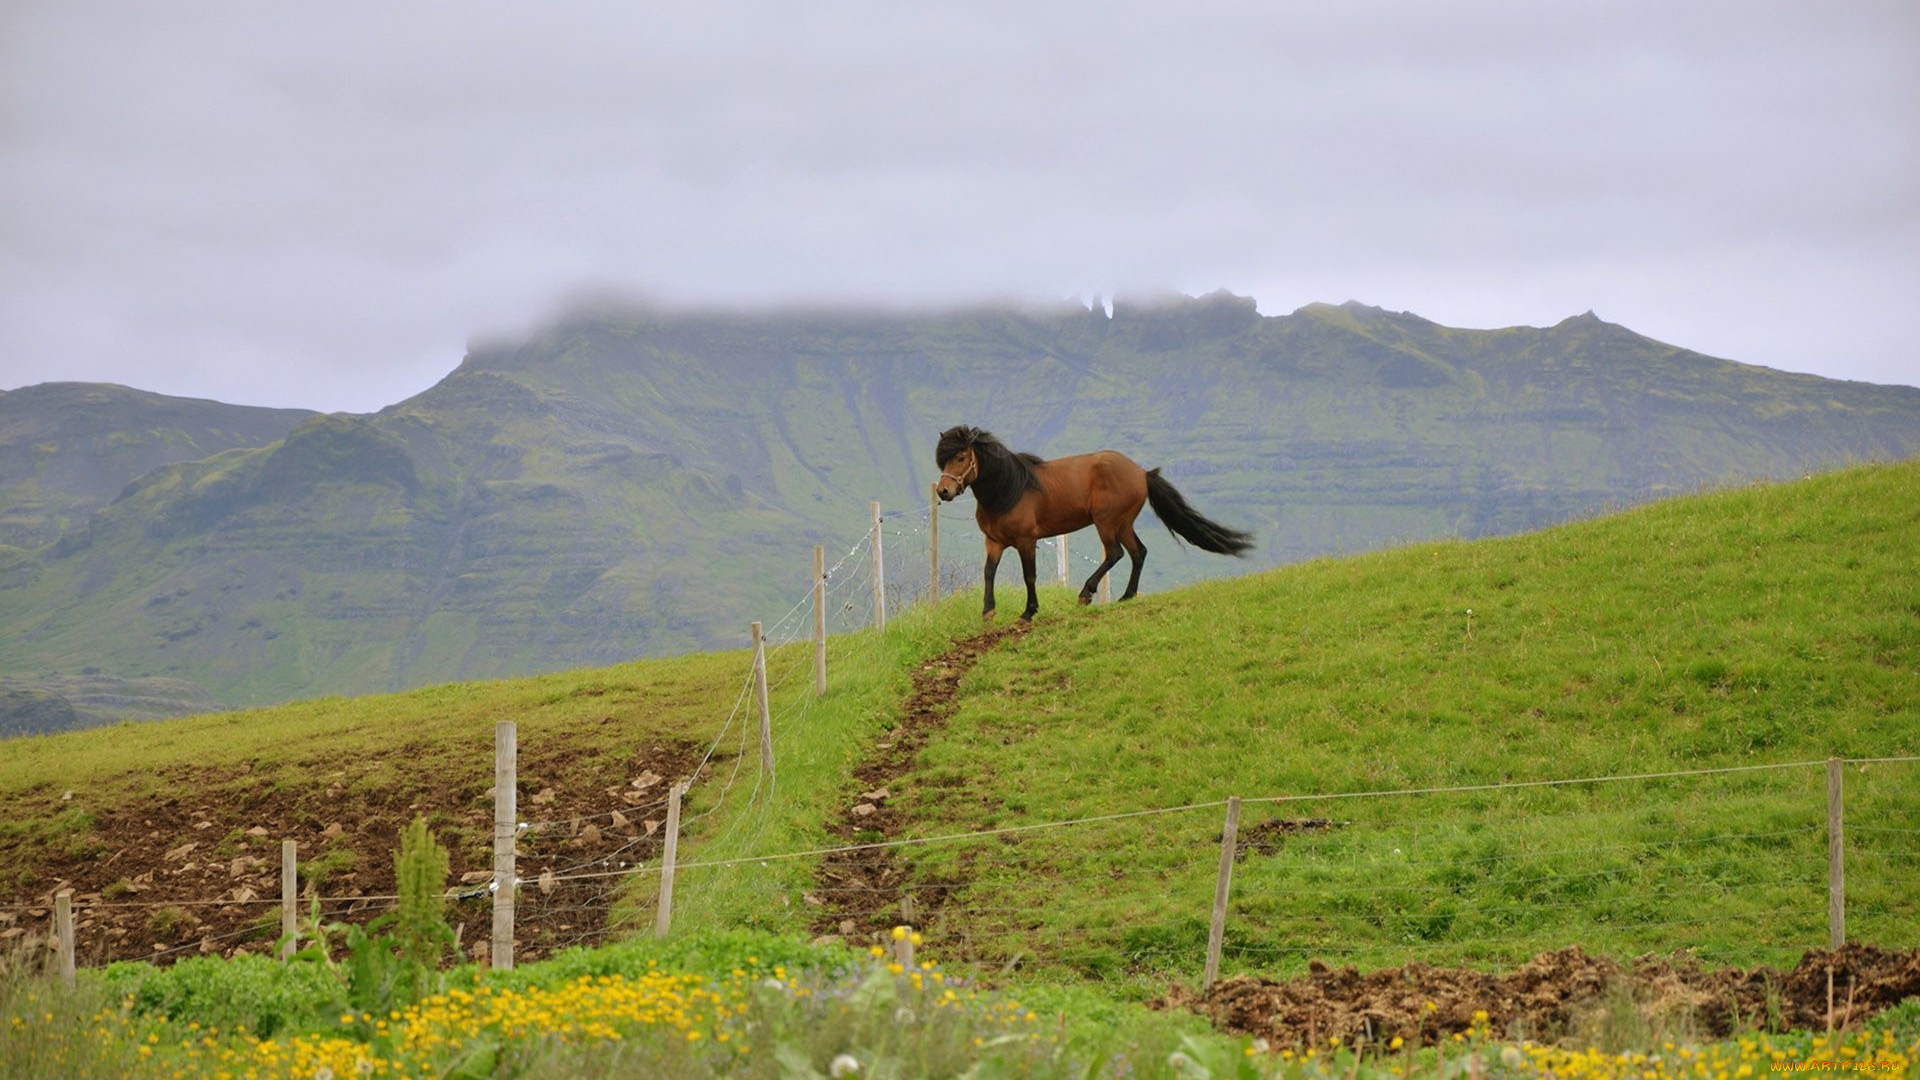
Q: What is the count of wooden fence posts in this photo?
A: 13